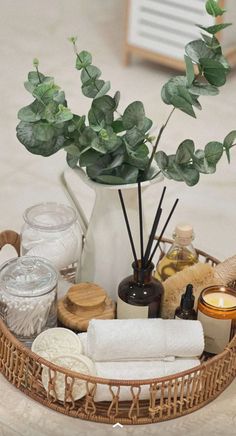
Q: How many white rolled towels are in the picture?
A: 2